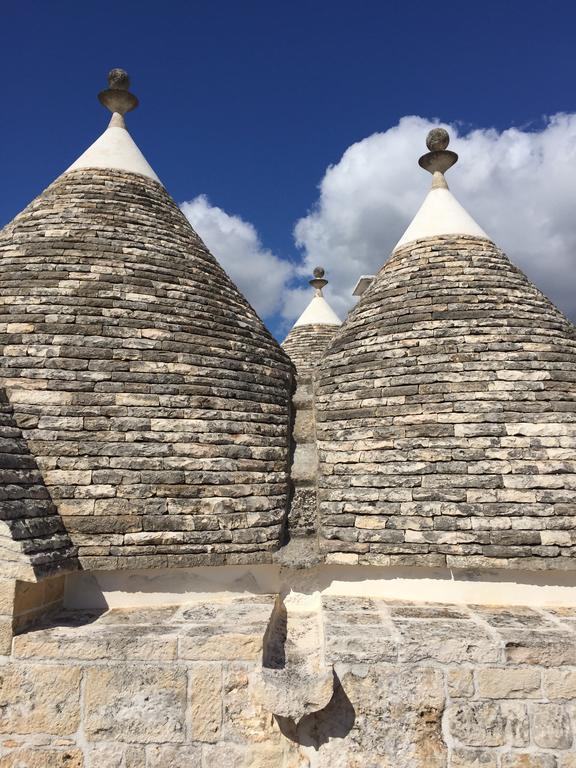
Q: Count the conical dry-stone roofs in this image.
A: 3